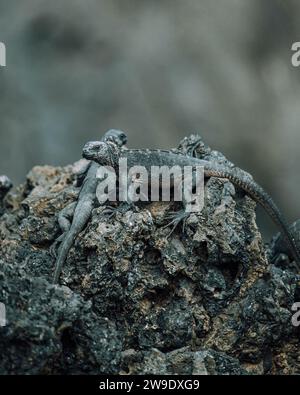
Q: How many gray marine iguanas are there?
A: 2